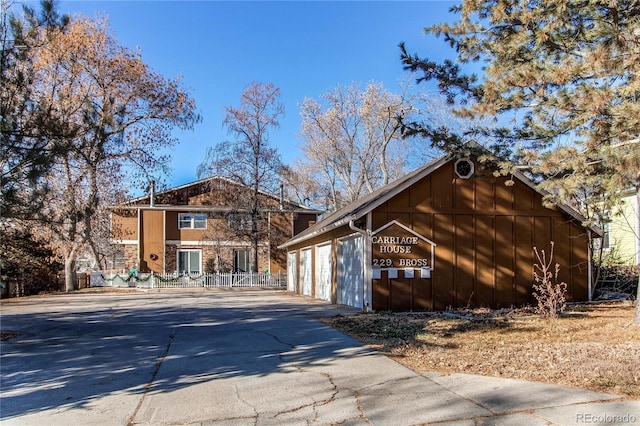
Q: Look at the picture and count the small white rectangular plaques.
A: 4